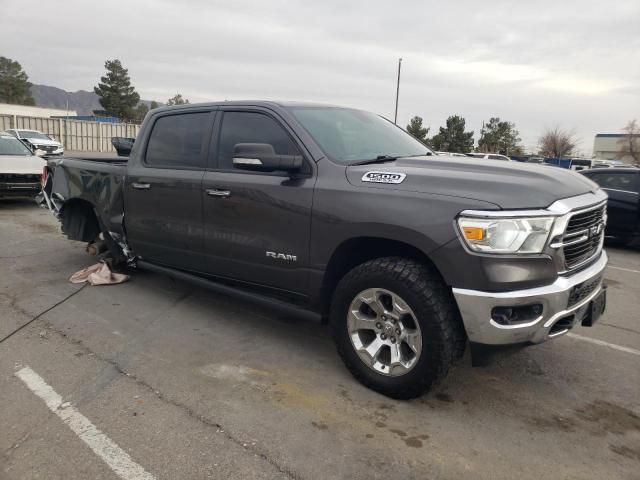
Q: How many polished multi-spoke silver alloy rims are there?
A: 1